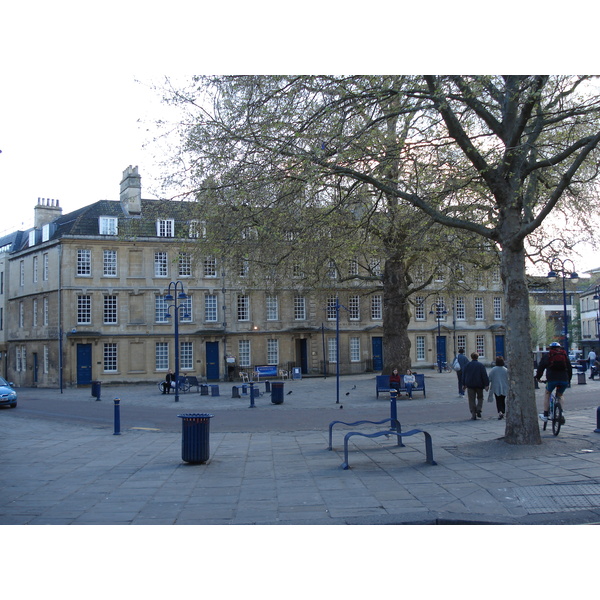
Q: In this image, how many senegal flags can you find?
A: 0